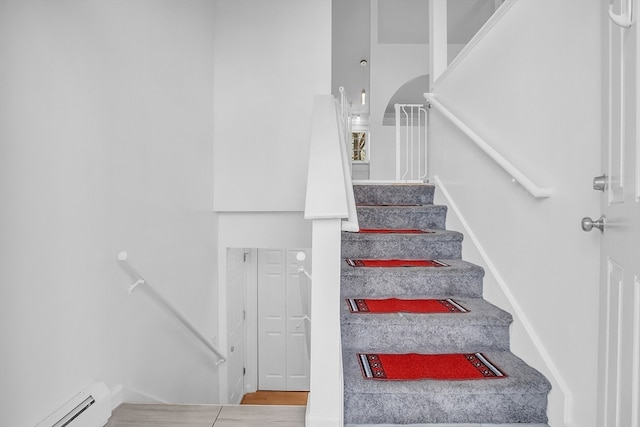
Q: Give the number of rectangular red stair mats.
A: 5